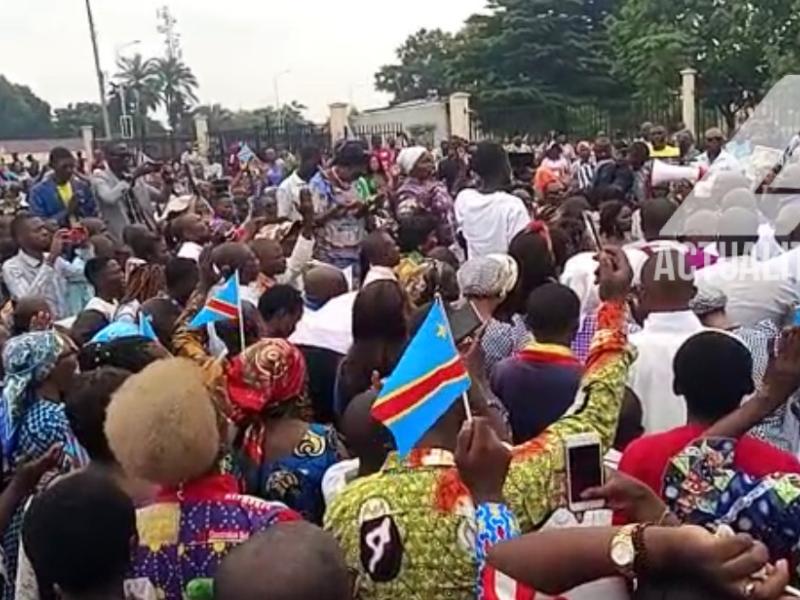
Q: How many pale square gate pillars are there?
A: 5